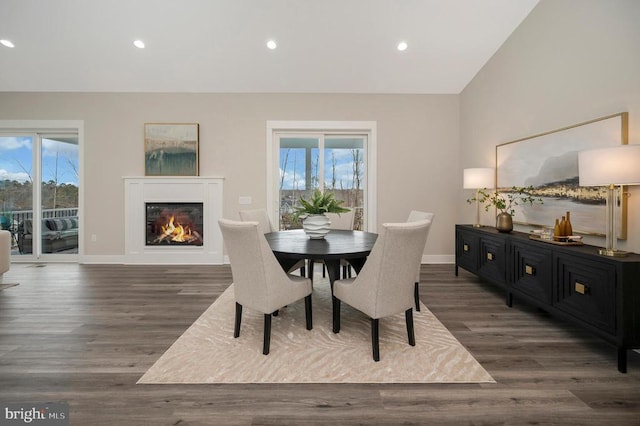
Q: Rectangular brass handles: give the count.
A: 4